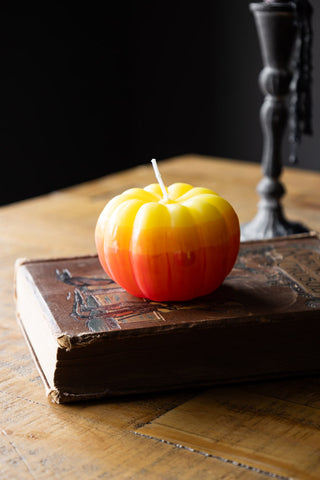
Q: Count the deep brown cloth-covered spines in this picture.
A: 1